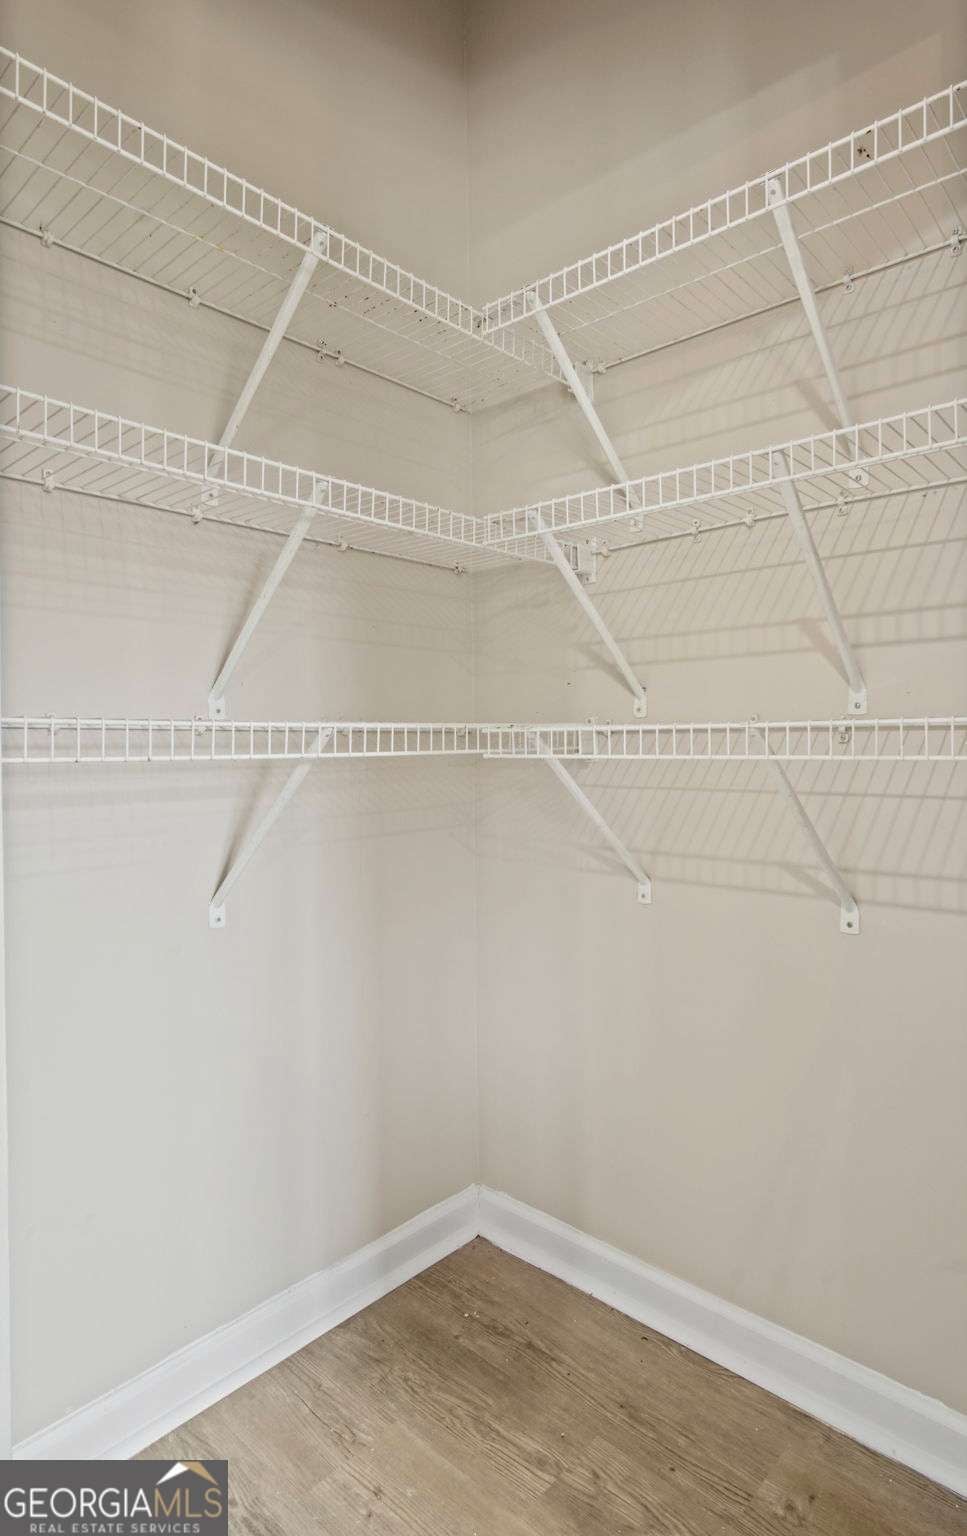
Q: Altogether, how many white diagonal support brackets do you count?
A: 9